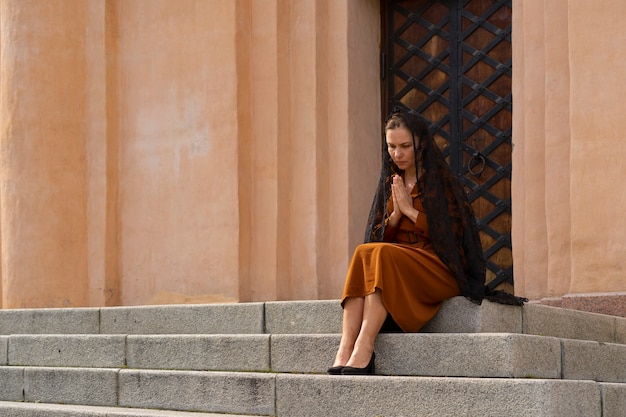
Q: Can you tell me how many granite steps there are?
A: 4